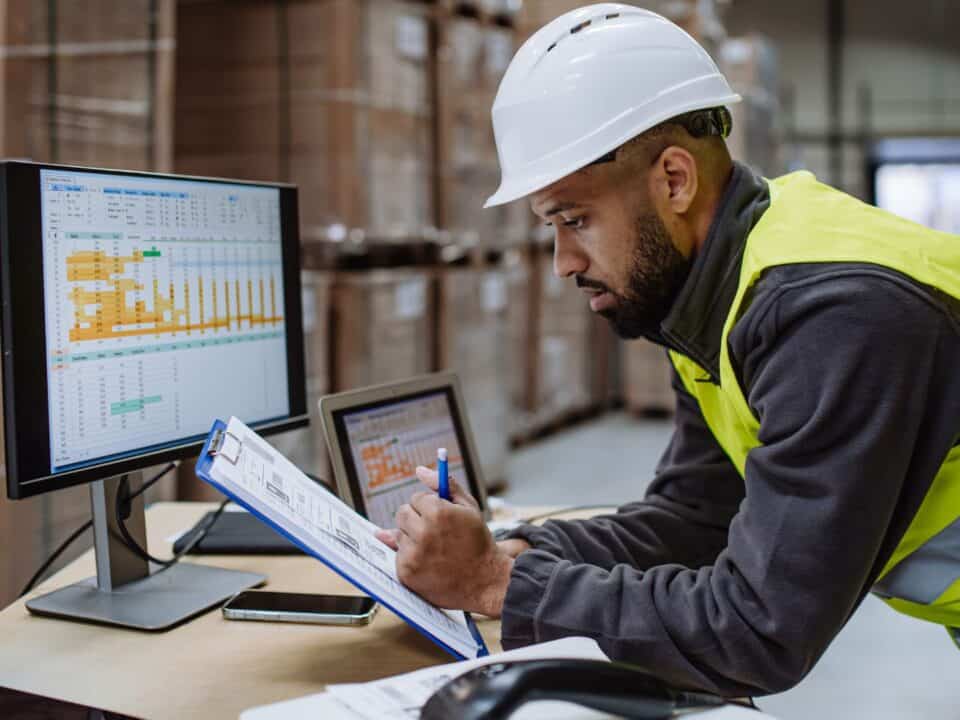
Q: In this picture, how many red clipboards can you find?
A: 0